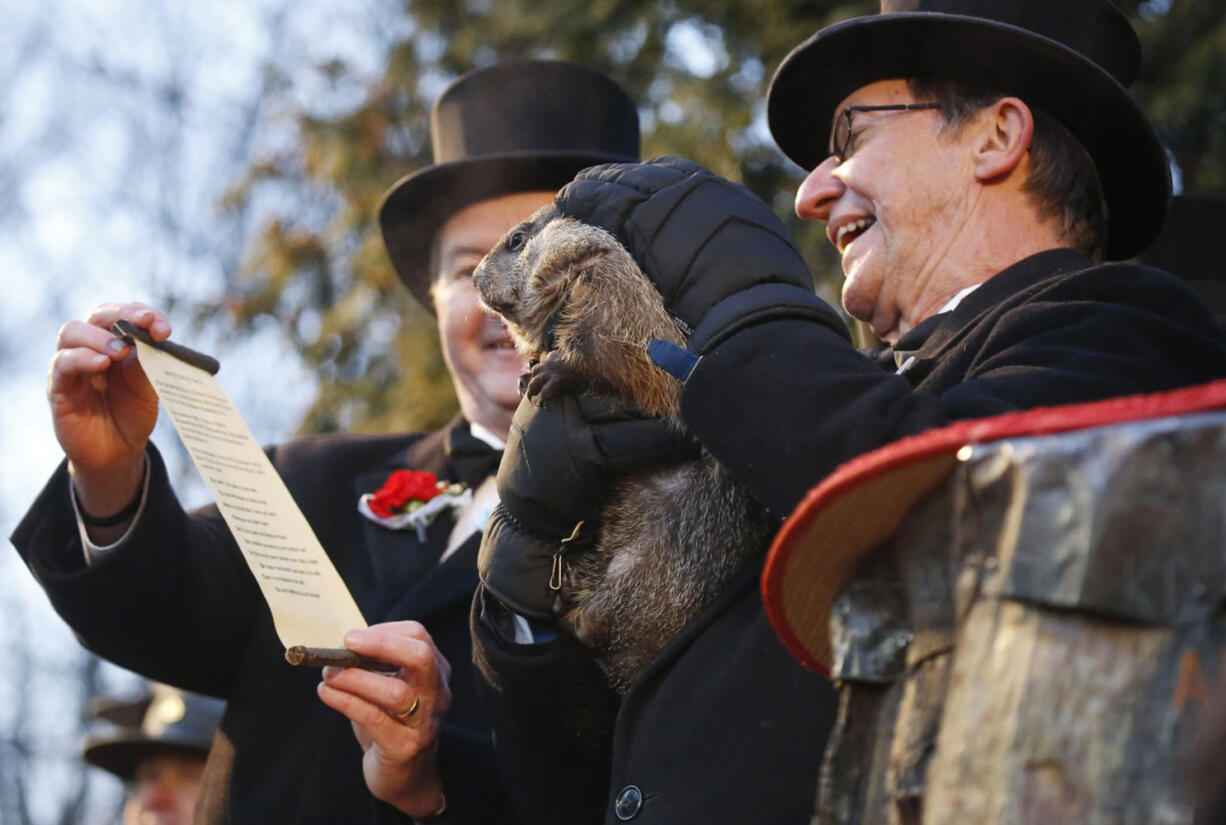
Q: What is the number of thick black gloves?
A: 2